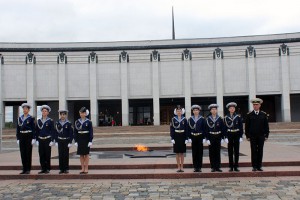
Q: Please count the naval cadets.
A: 8